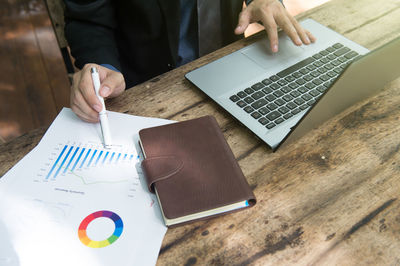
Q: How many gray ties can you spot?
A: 1